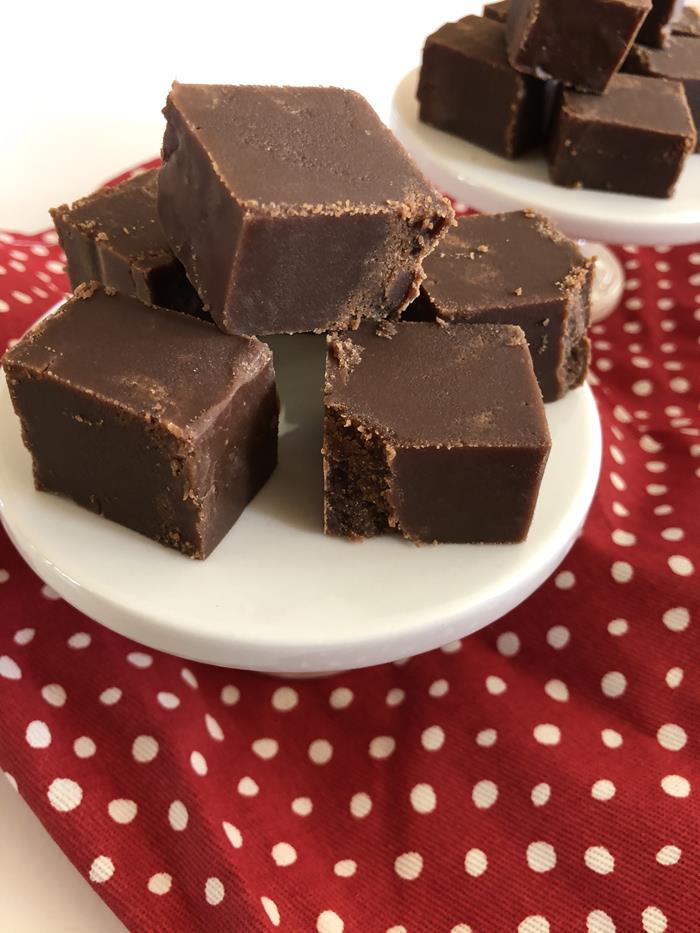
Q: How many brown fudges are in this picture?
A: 12